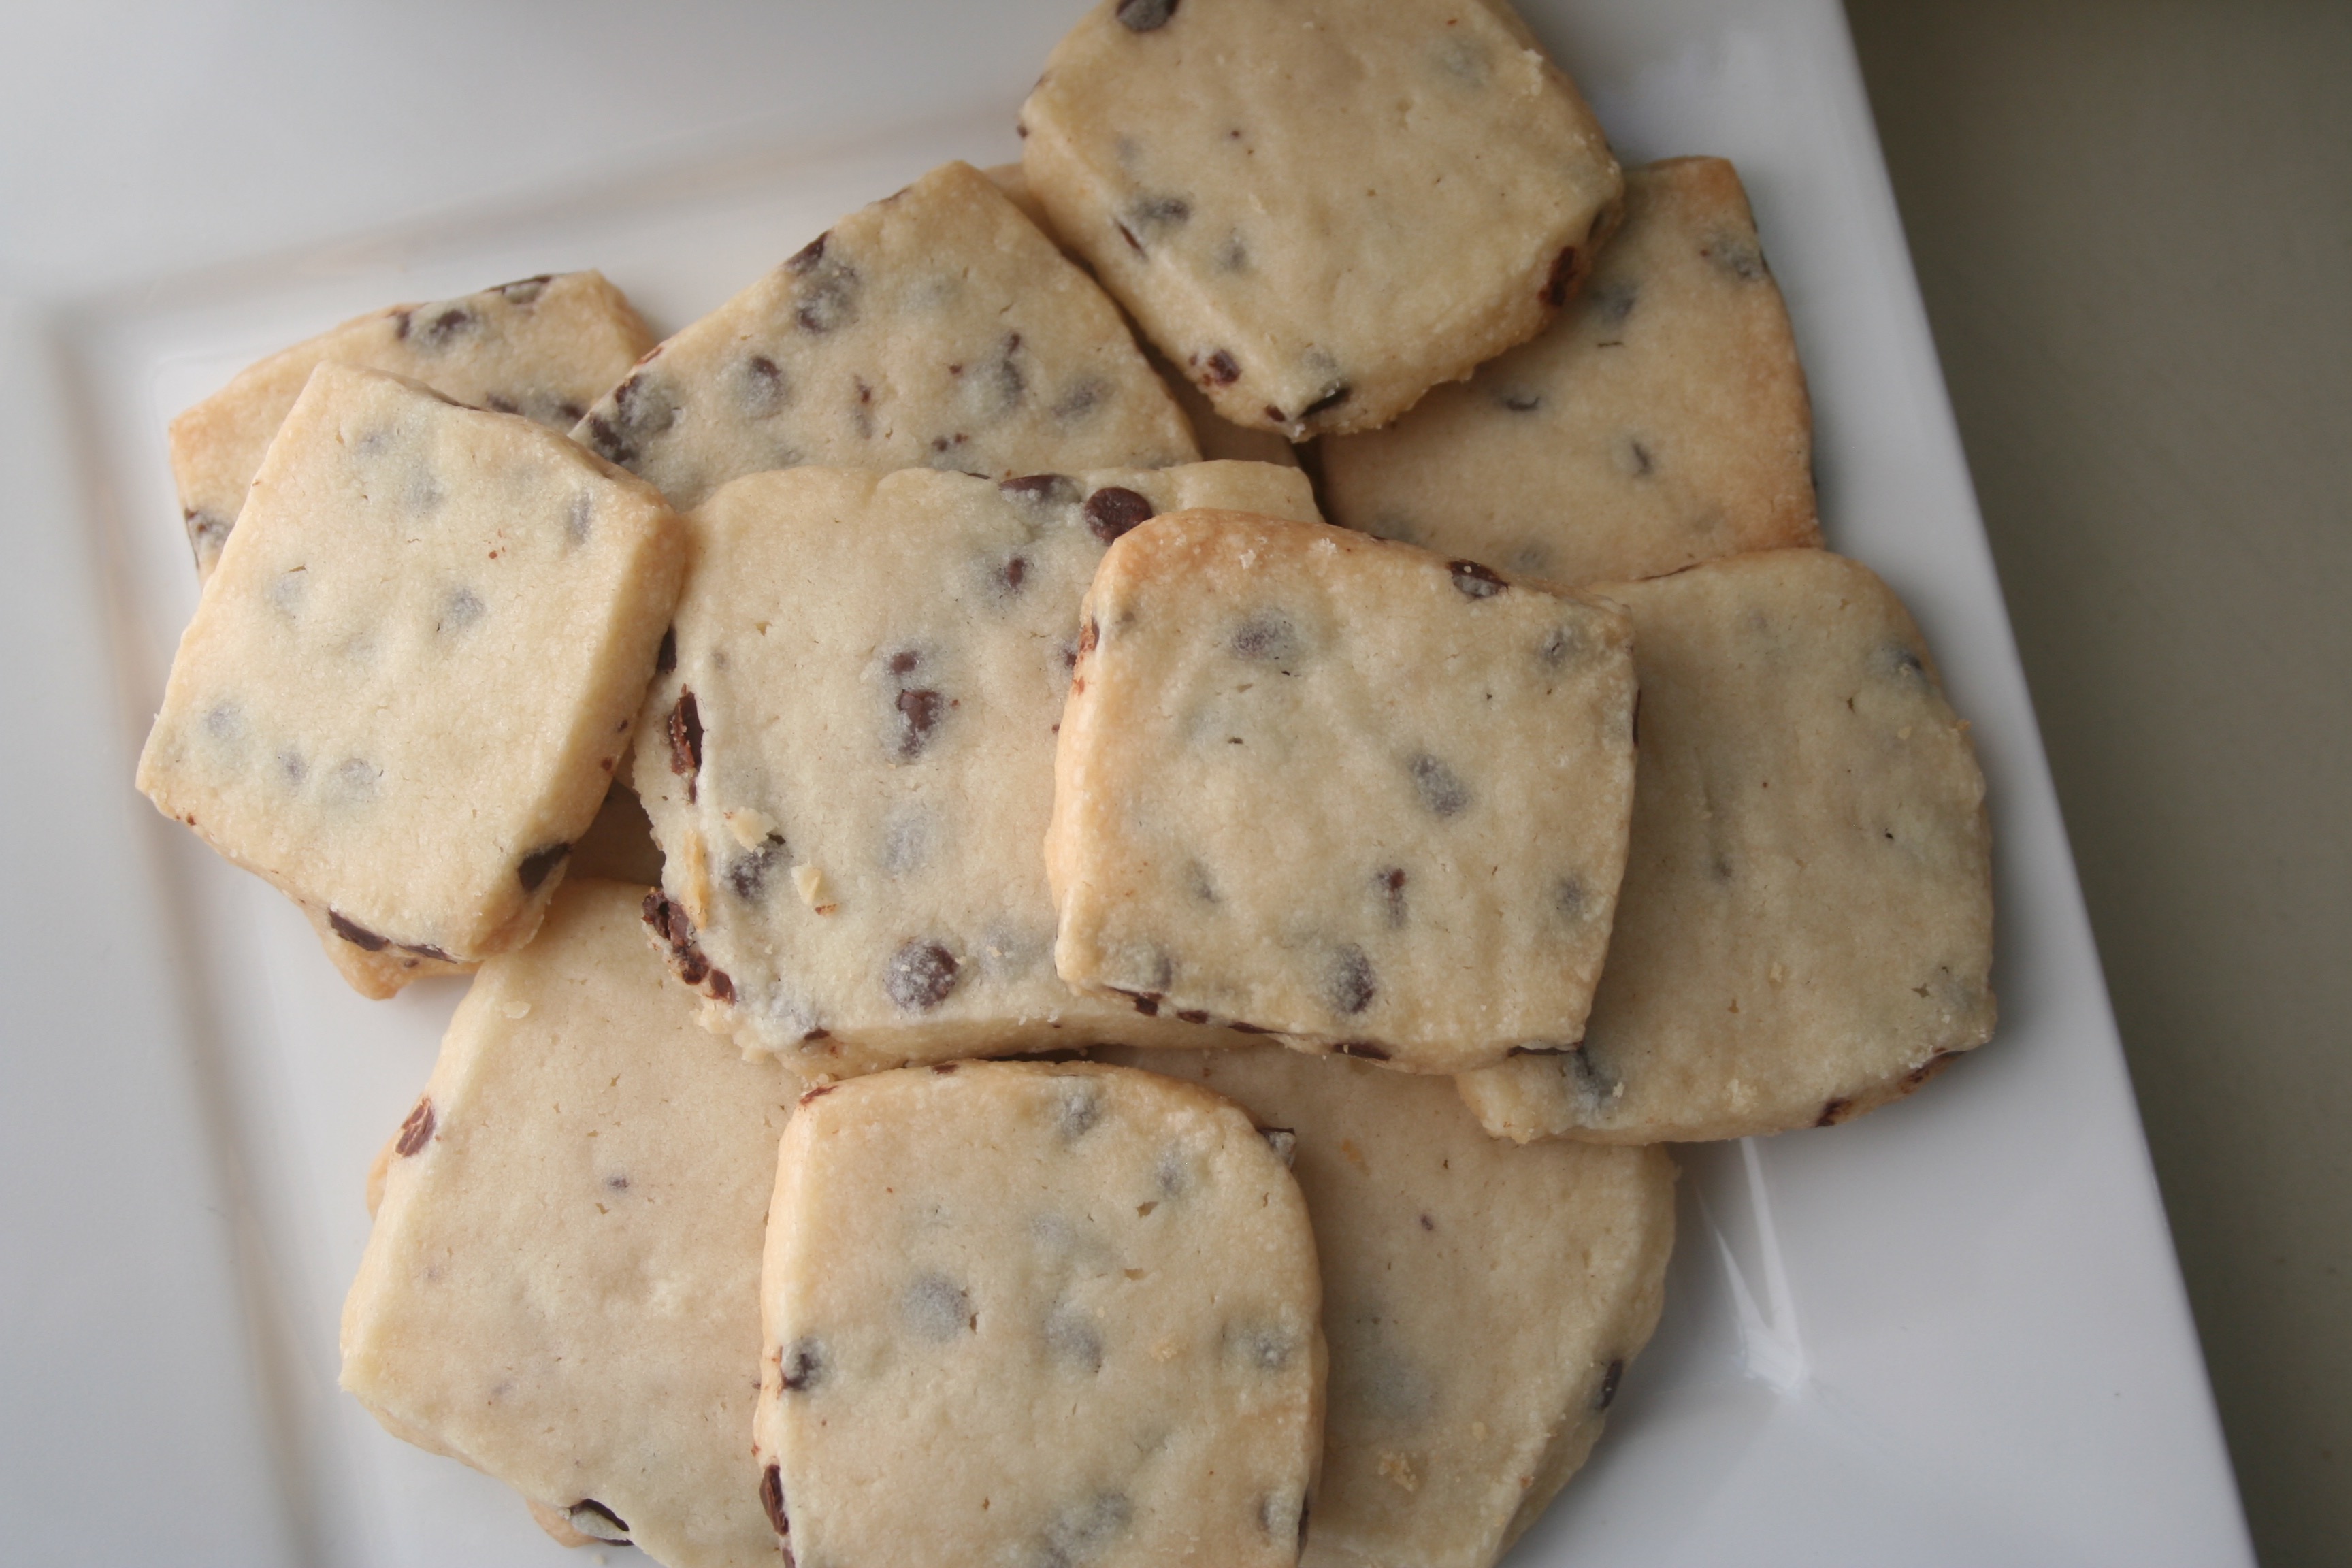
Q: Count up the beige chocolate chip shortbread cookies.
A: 11